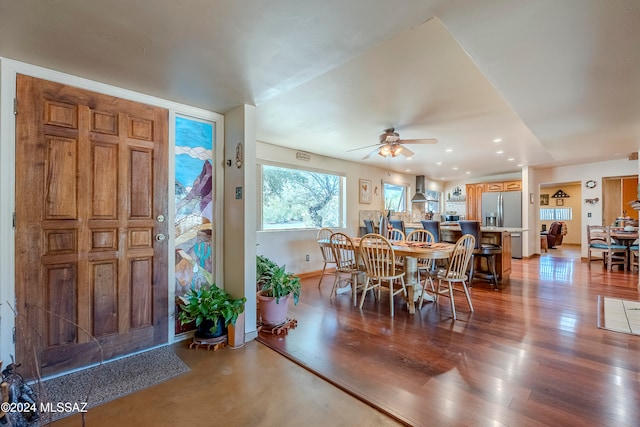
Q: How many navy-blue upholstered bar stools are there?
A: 4